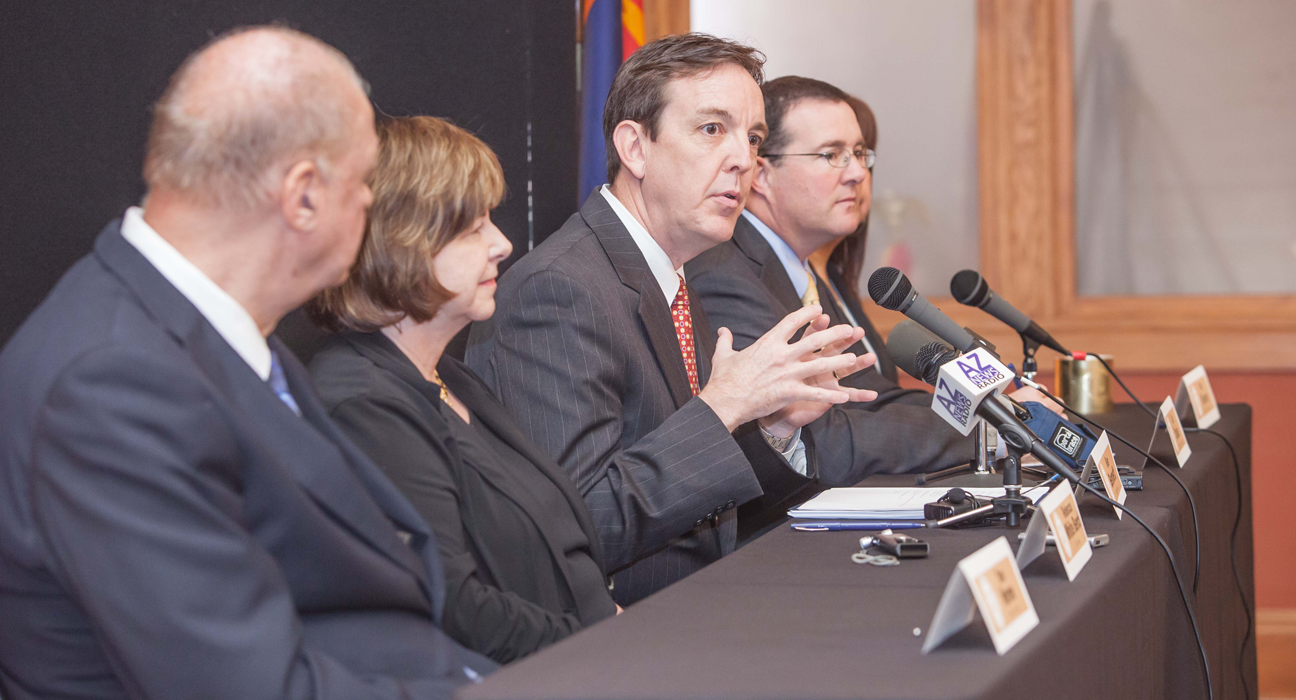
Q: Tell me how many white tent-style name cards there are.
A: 5